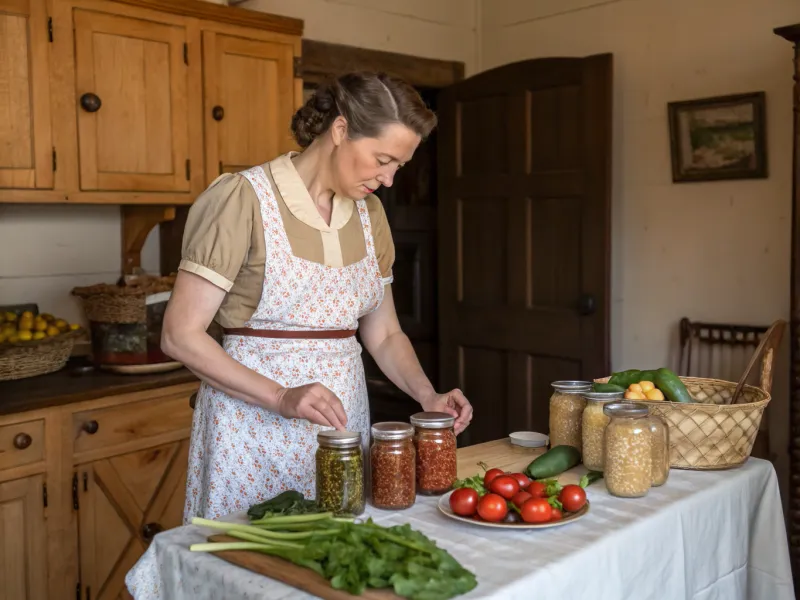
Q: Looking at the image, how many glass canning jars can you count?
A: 7